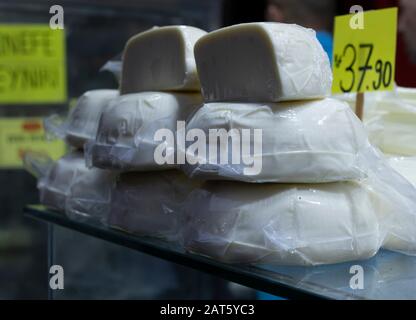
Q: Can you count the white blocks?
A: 8